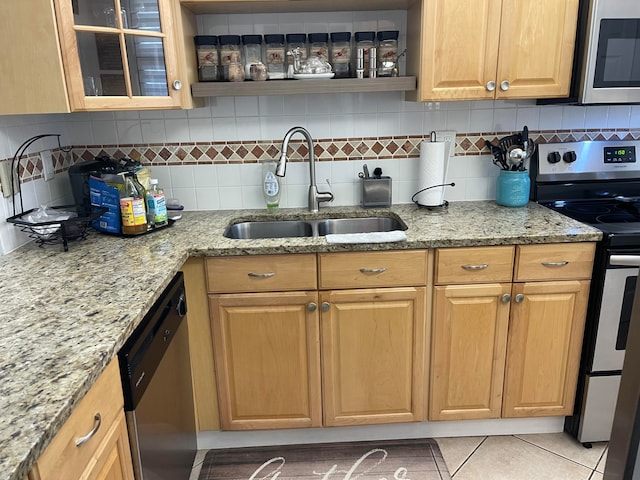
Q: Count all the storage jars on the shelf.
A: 9